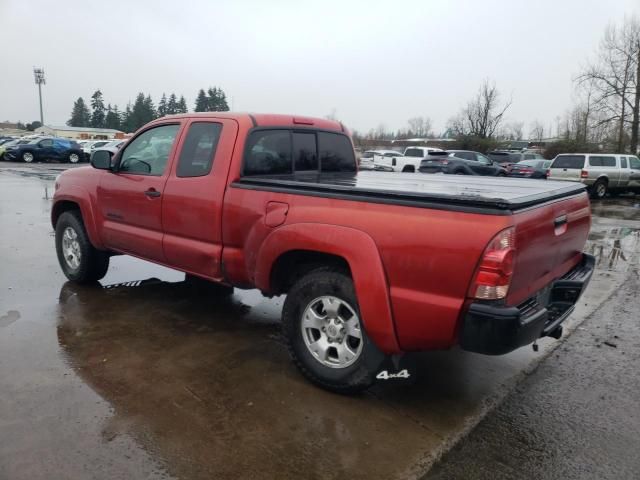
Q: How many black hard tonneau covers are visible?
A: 1